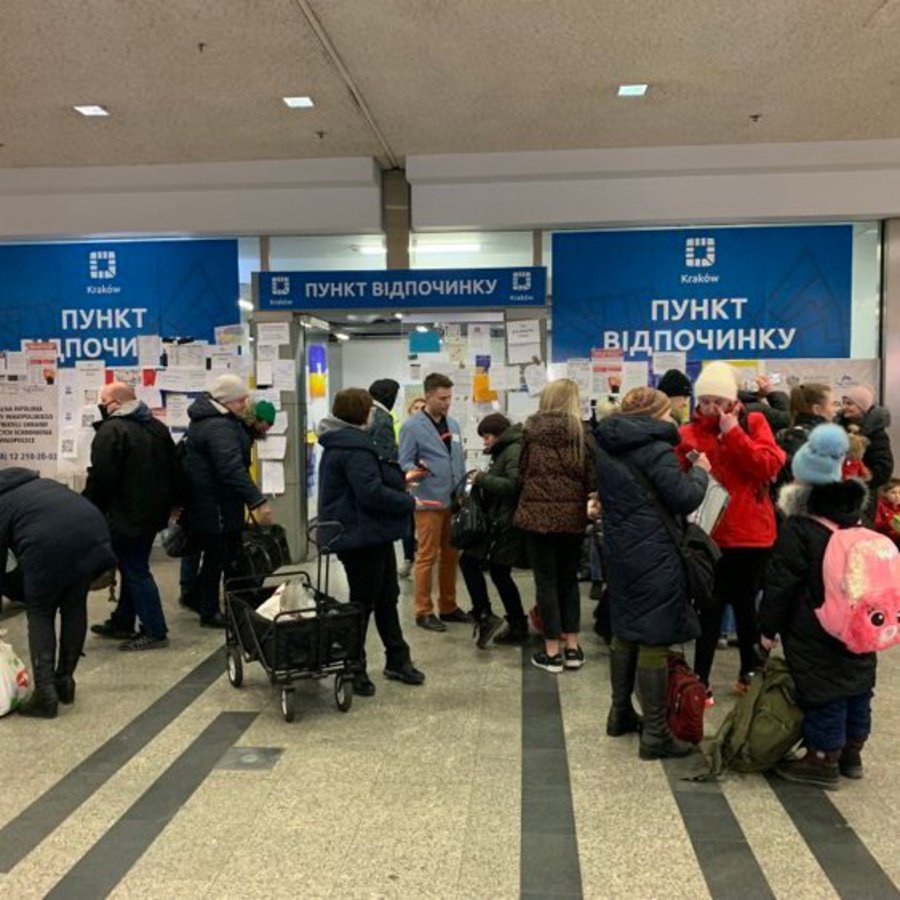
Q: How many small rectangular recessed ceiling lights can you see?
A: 3